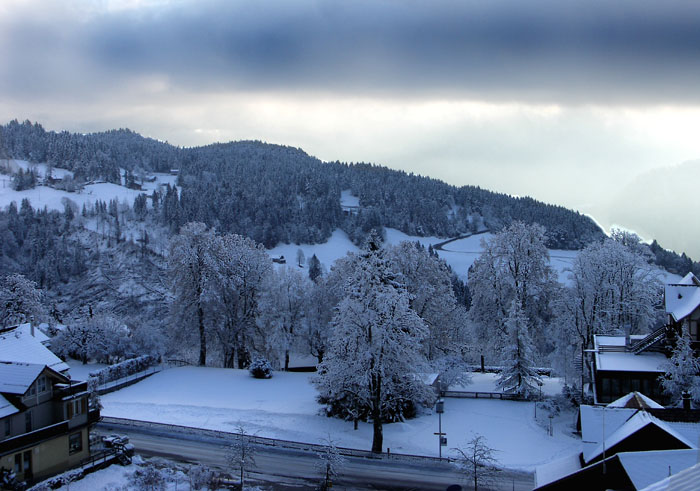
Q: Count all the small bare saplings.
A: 3